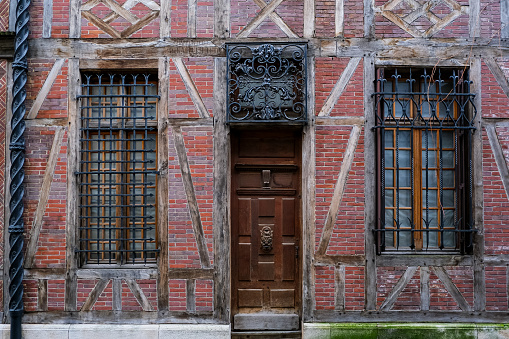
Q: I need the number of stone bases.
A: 2